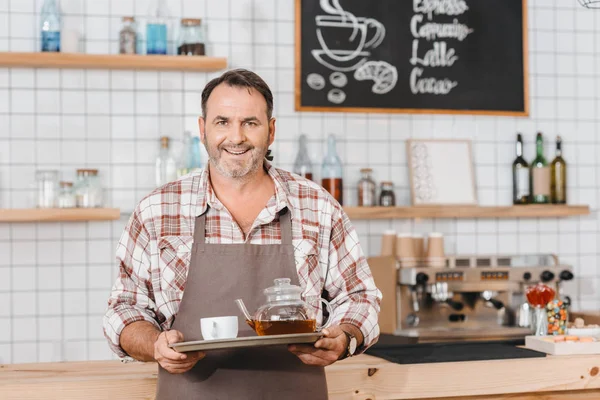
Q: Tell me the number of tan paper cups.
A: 4